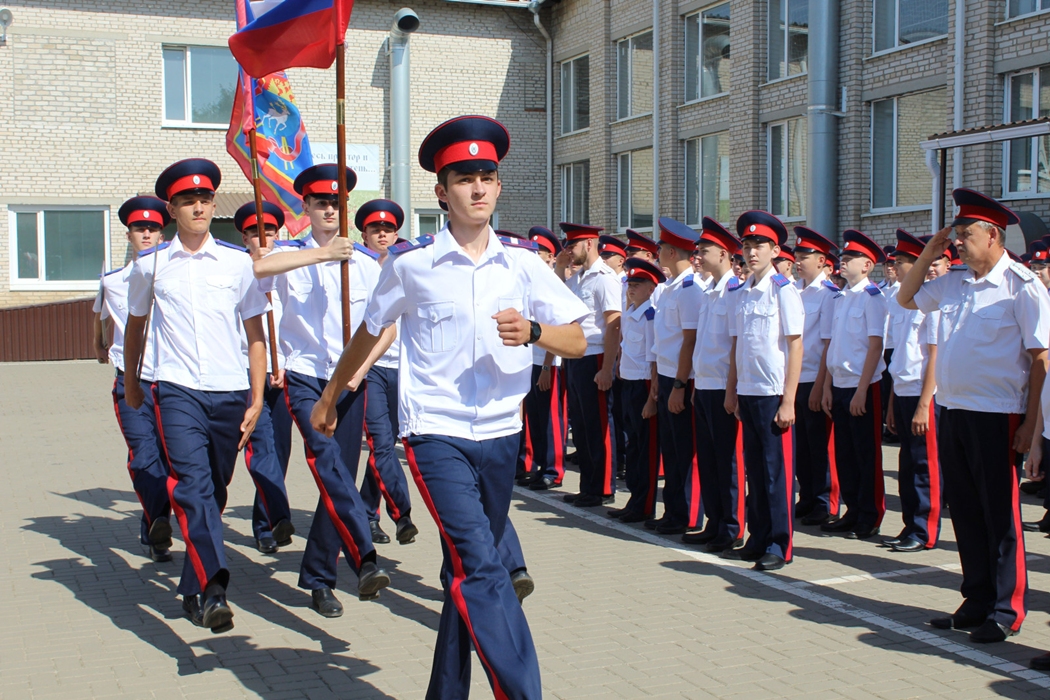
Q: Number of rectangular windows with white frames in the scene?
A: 15